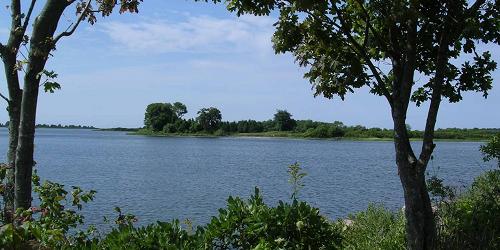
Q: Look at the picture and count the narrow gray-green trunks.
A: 2